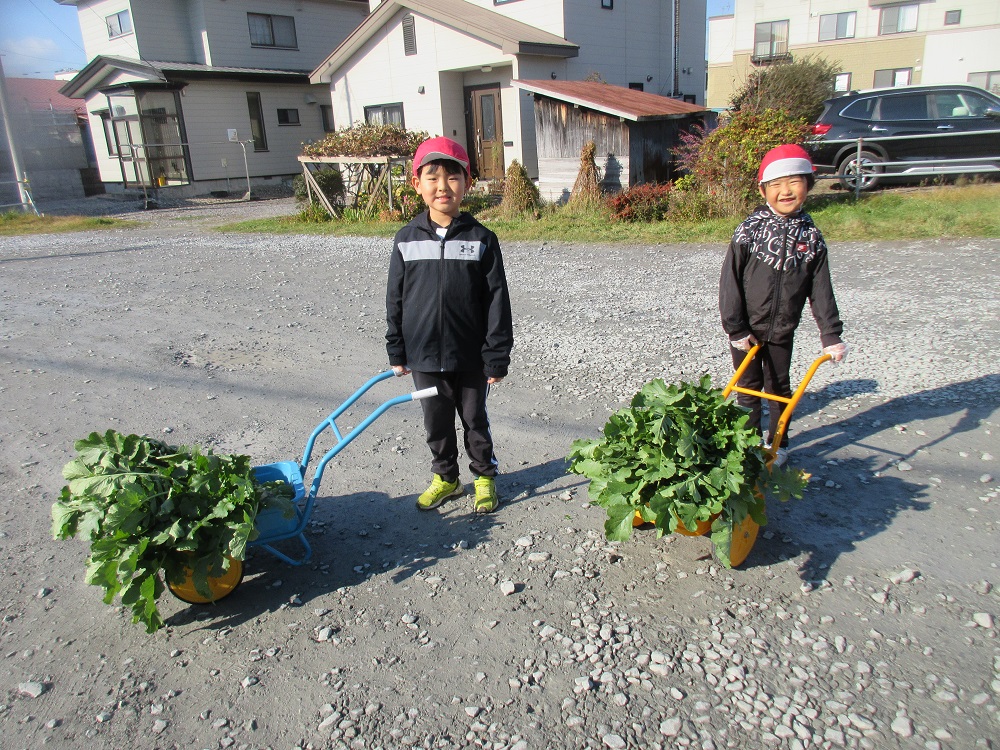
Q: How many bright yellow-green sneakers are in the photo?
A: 2